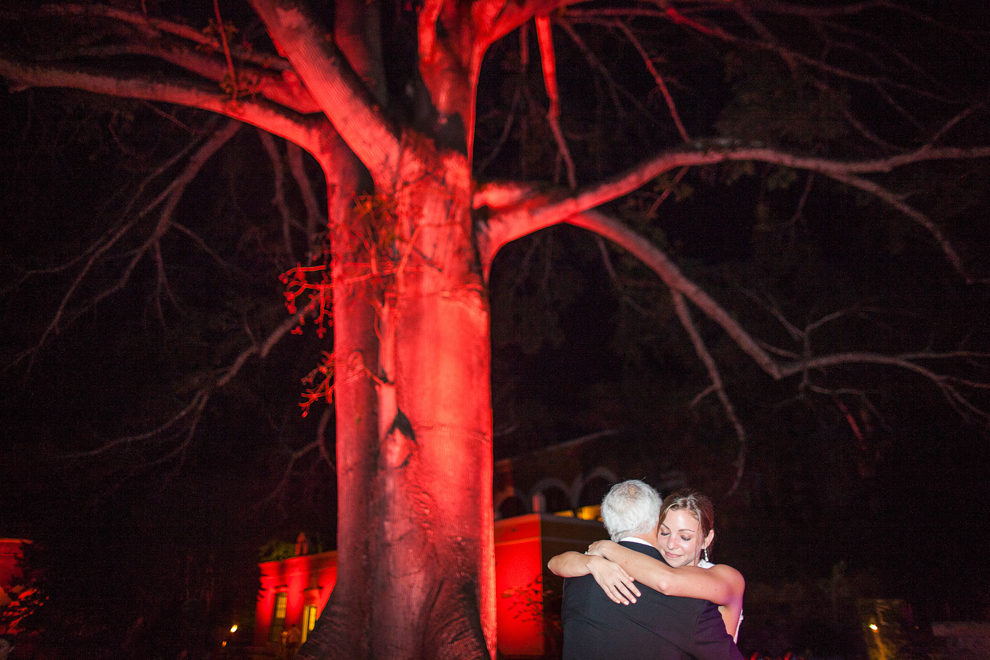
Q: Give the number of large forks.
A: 0